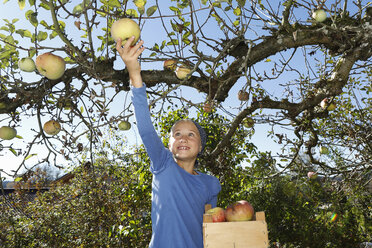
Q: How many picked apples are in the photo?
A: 2